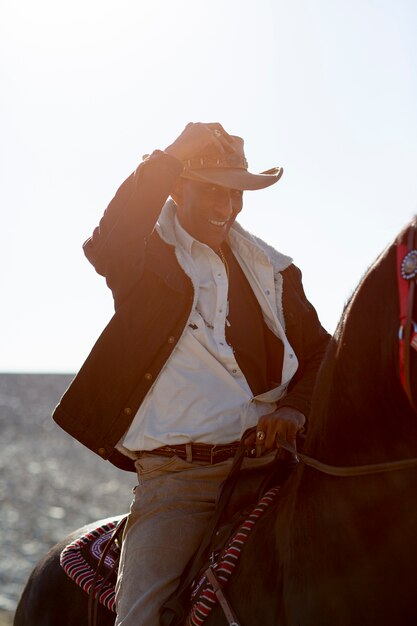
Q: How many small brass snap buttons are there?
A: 4